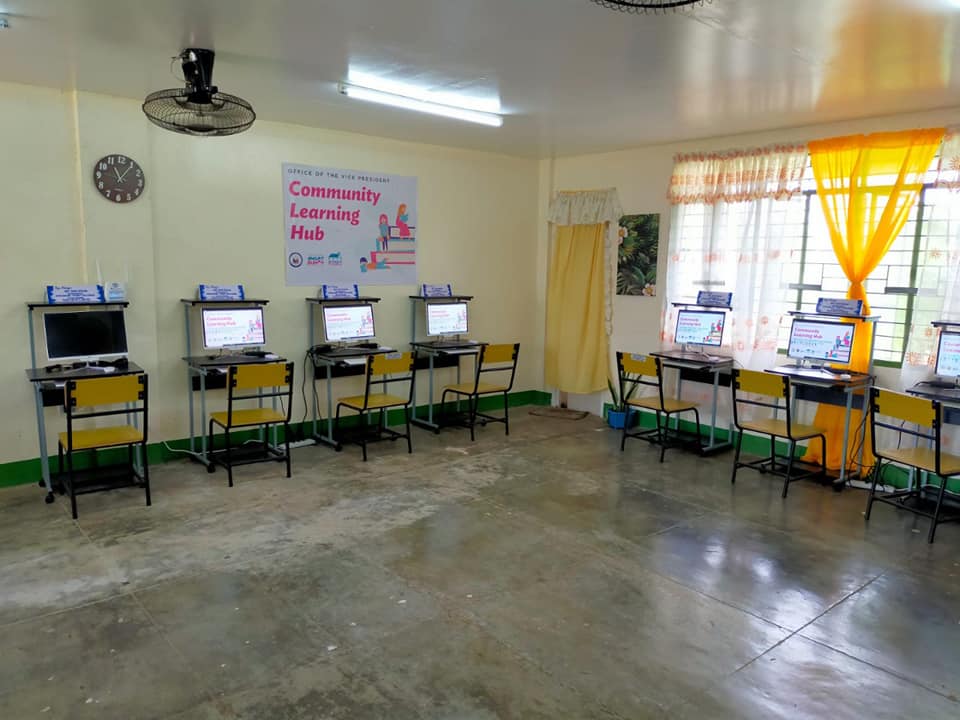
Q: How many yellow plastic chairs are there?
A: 7